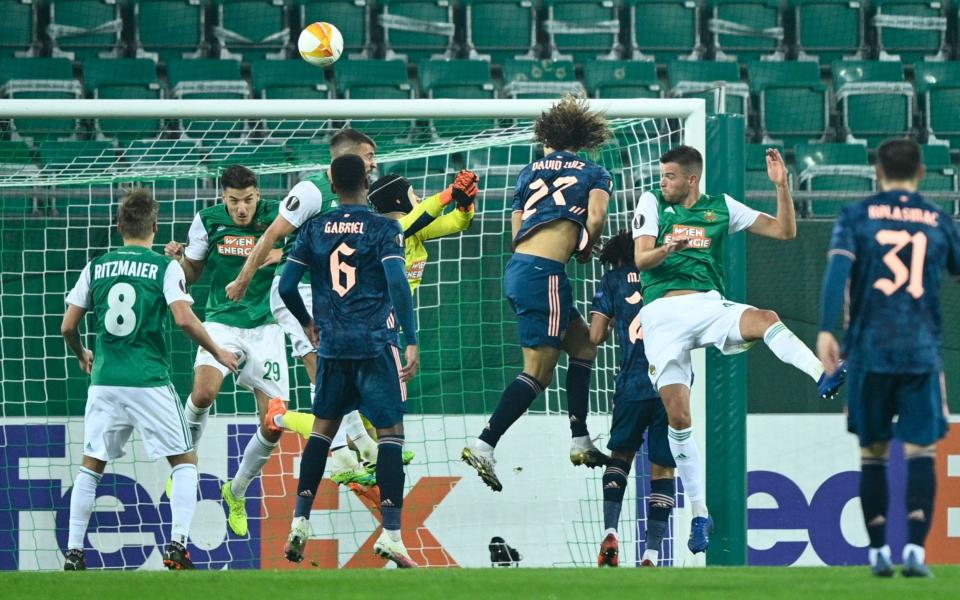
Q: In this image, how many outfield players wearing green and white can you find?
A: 4